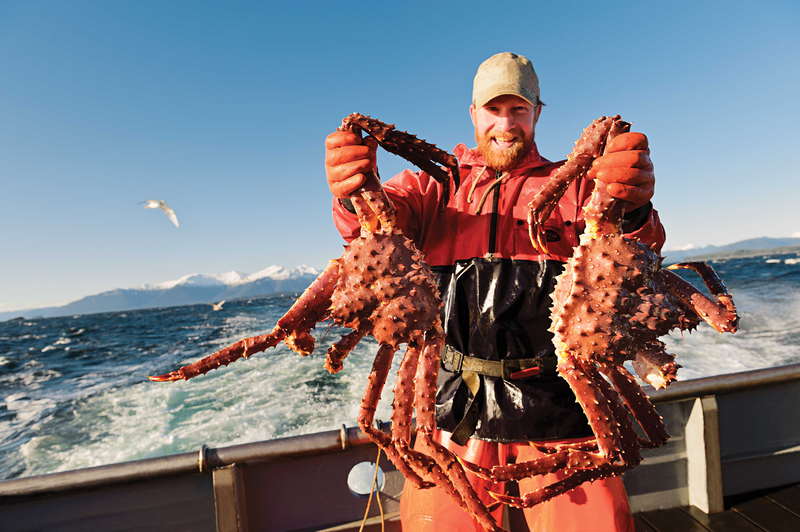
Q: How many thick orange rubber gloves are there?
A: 2